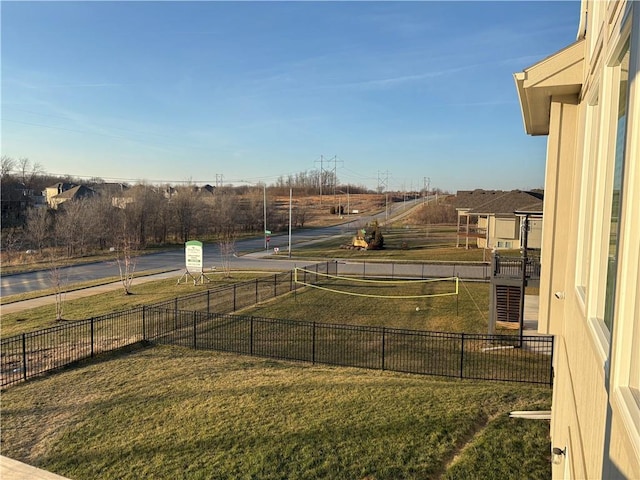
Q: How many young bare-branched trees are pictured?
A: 3